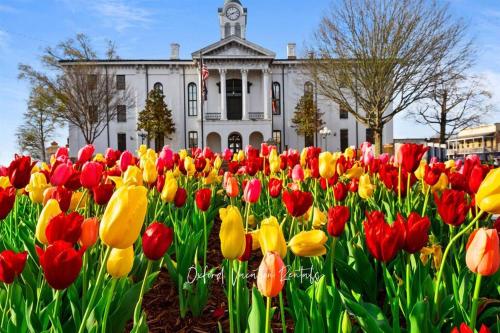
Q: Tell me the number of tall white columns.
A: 4